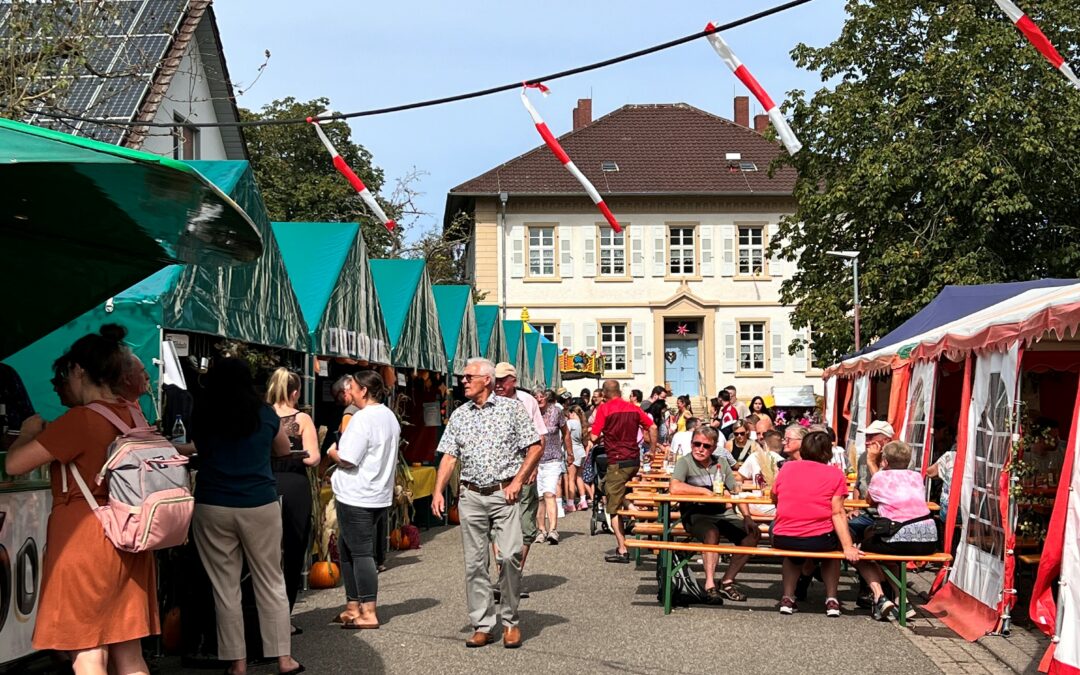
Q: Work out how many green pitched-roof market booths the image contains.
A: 8